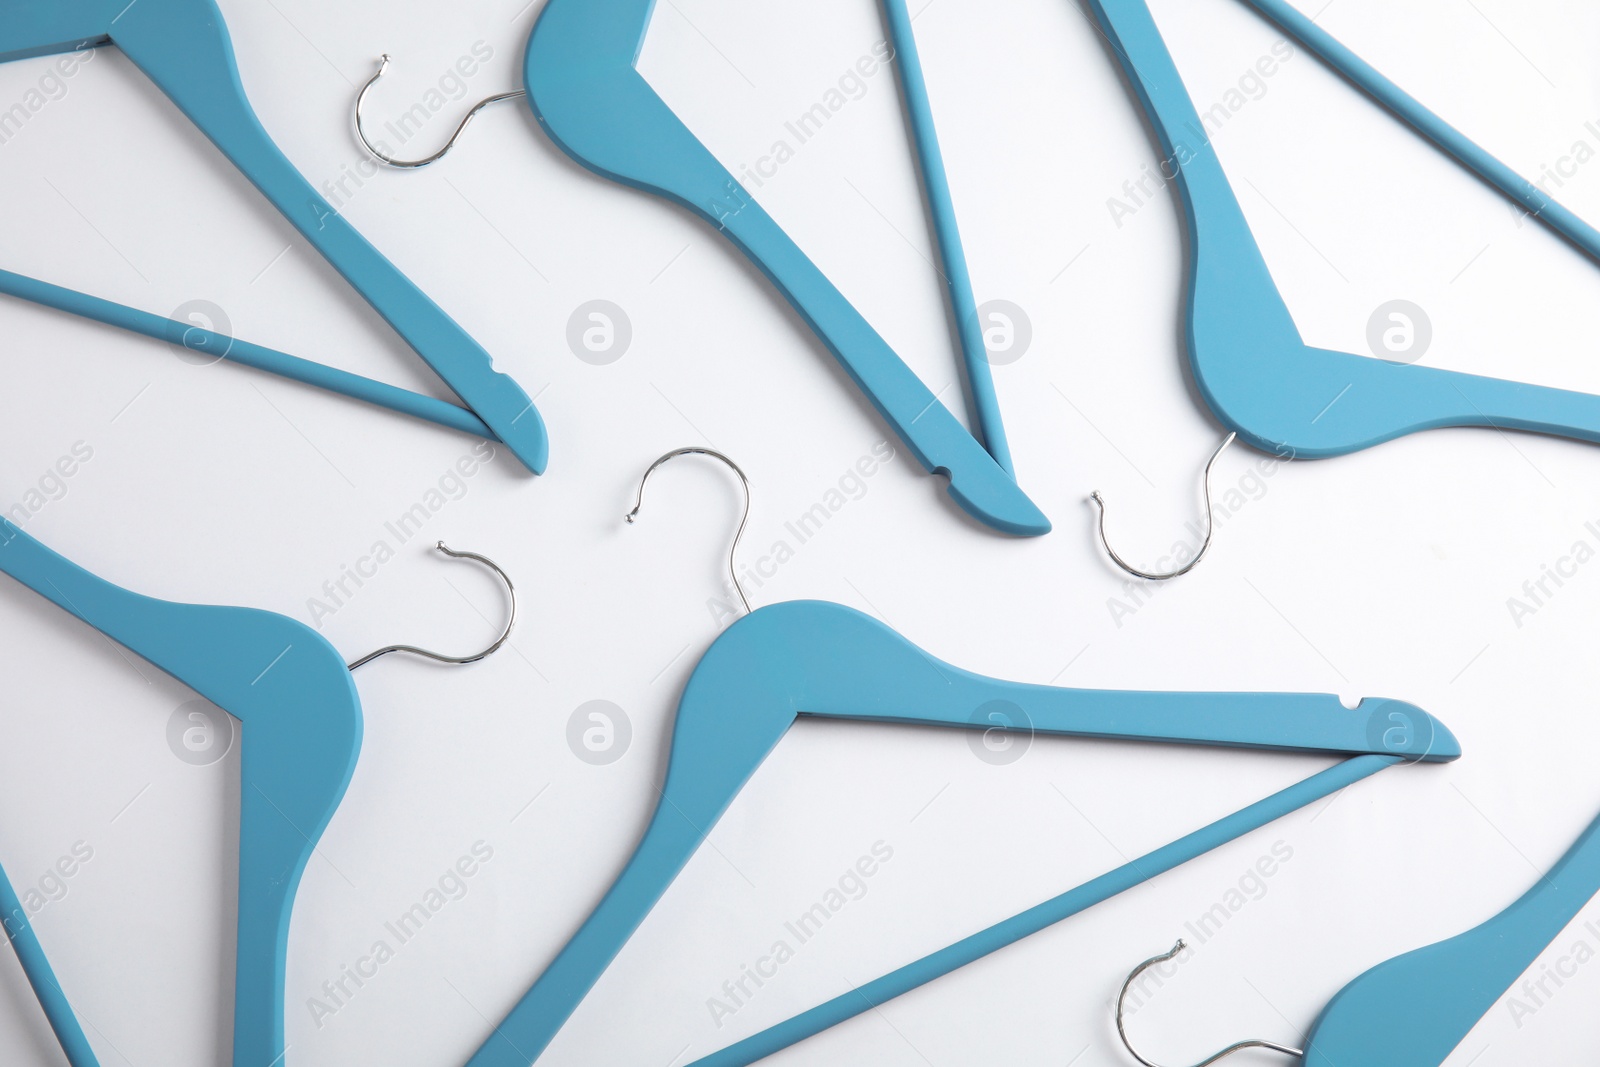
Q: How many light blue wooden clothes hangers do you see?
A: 6